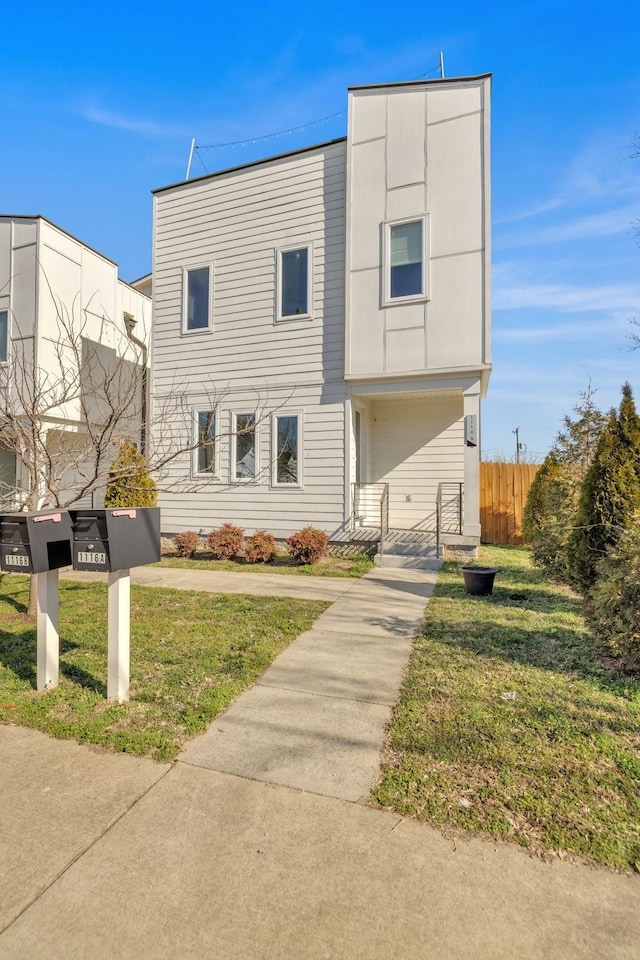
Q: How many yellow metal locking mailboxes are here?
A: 0